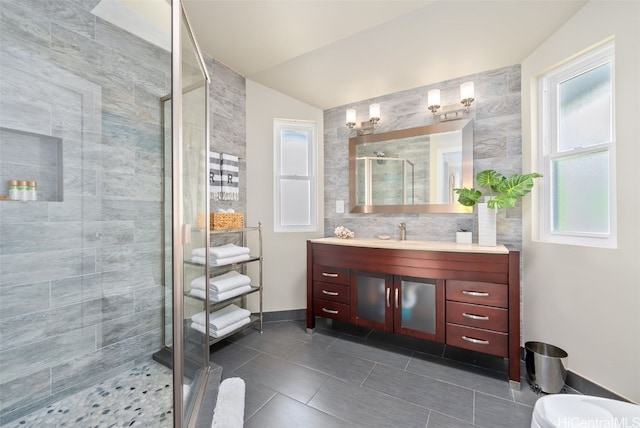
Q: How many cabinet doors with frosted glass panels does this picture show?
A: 2